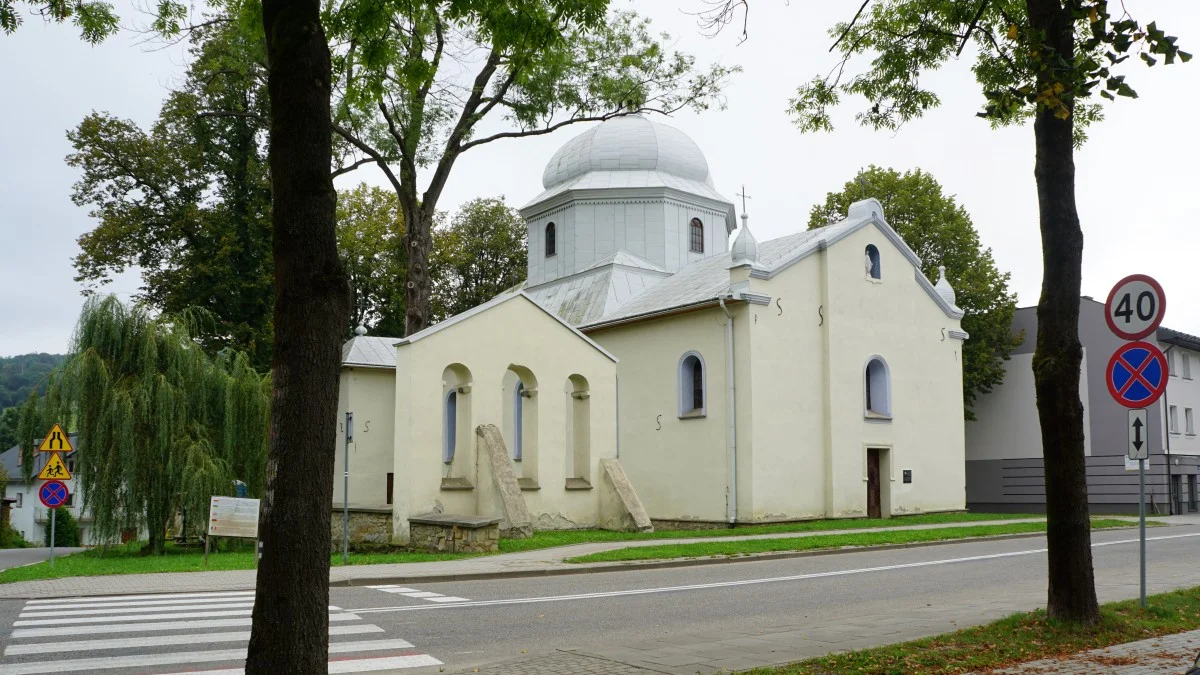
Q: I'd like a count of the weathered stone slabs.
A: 2